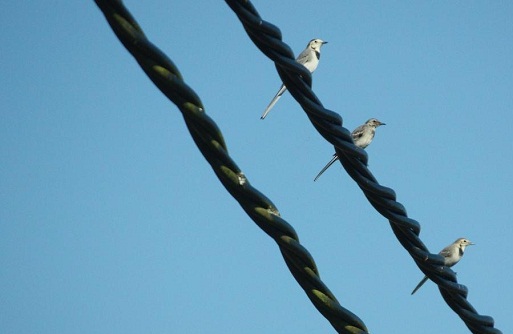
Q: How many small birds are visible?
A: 3